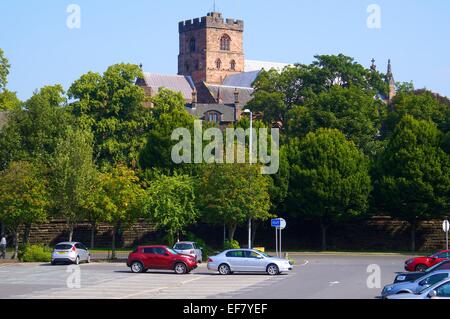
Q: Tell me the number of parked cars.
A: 8